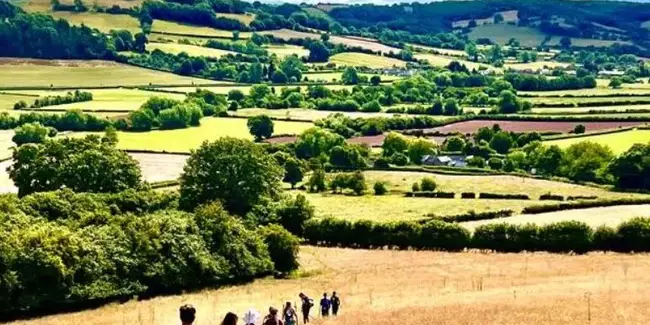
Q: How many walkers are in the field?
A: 8